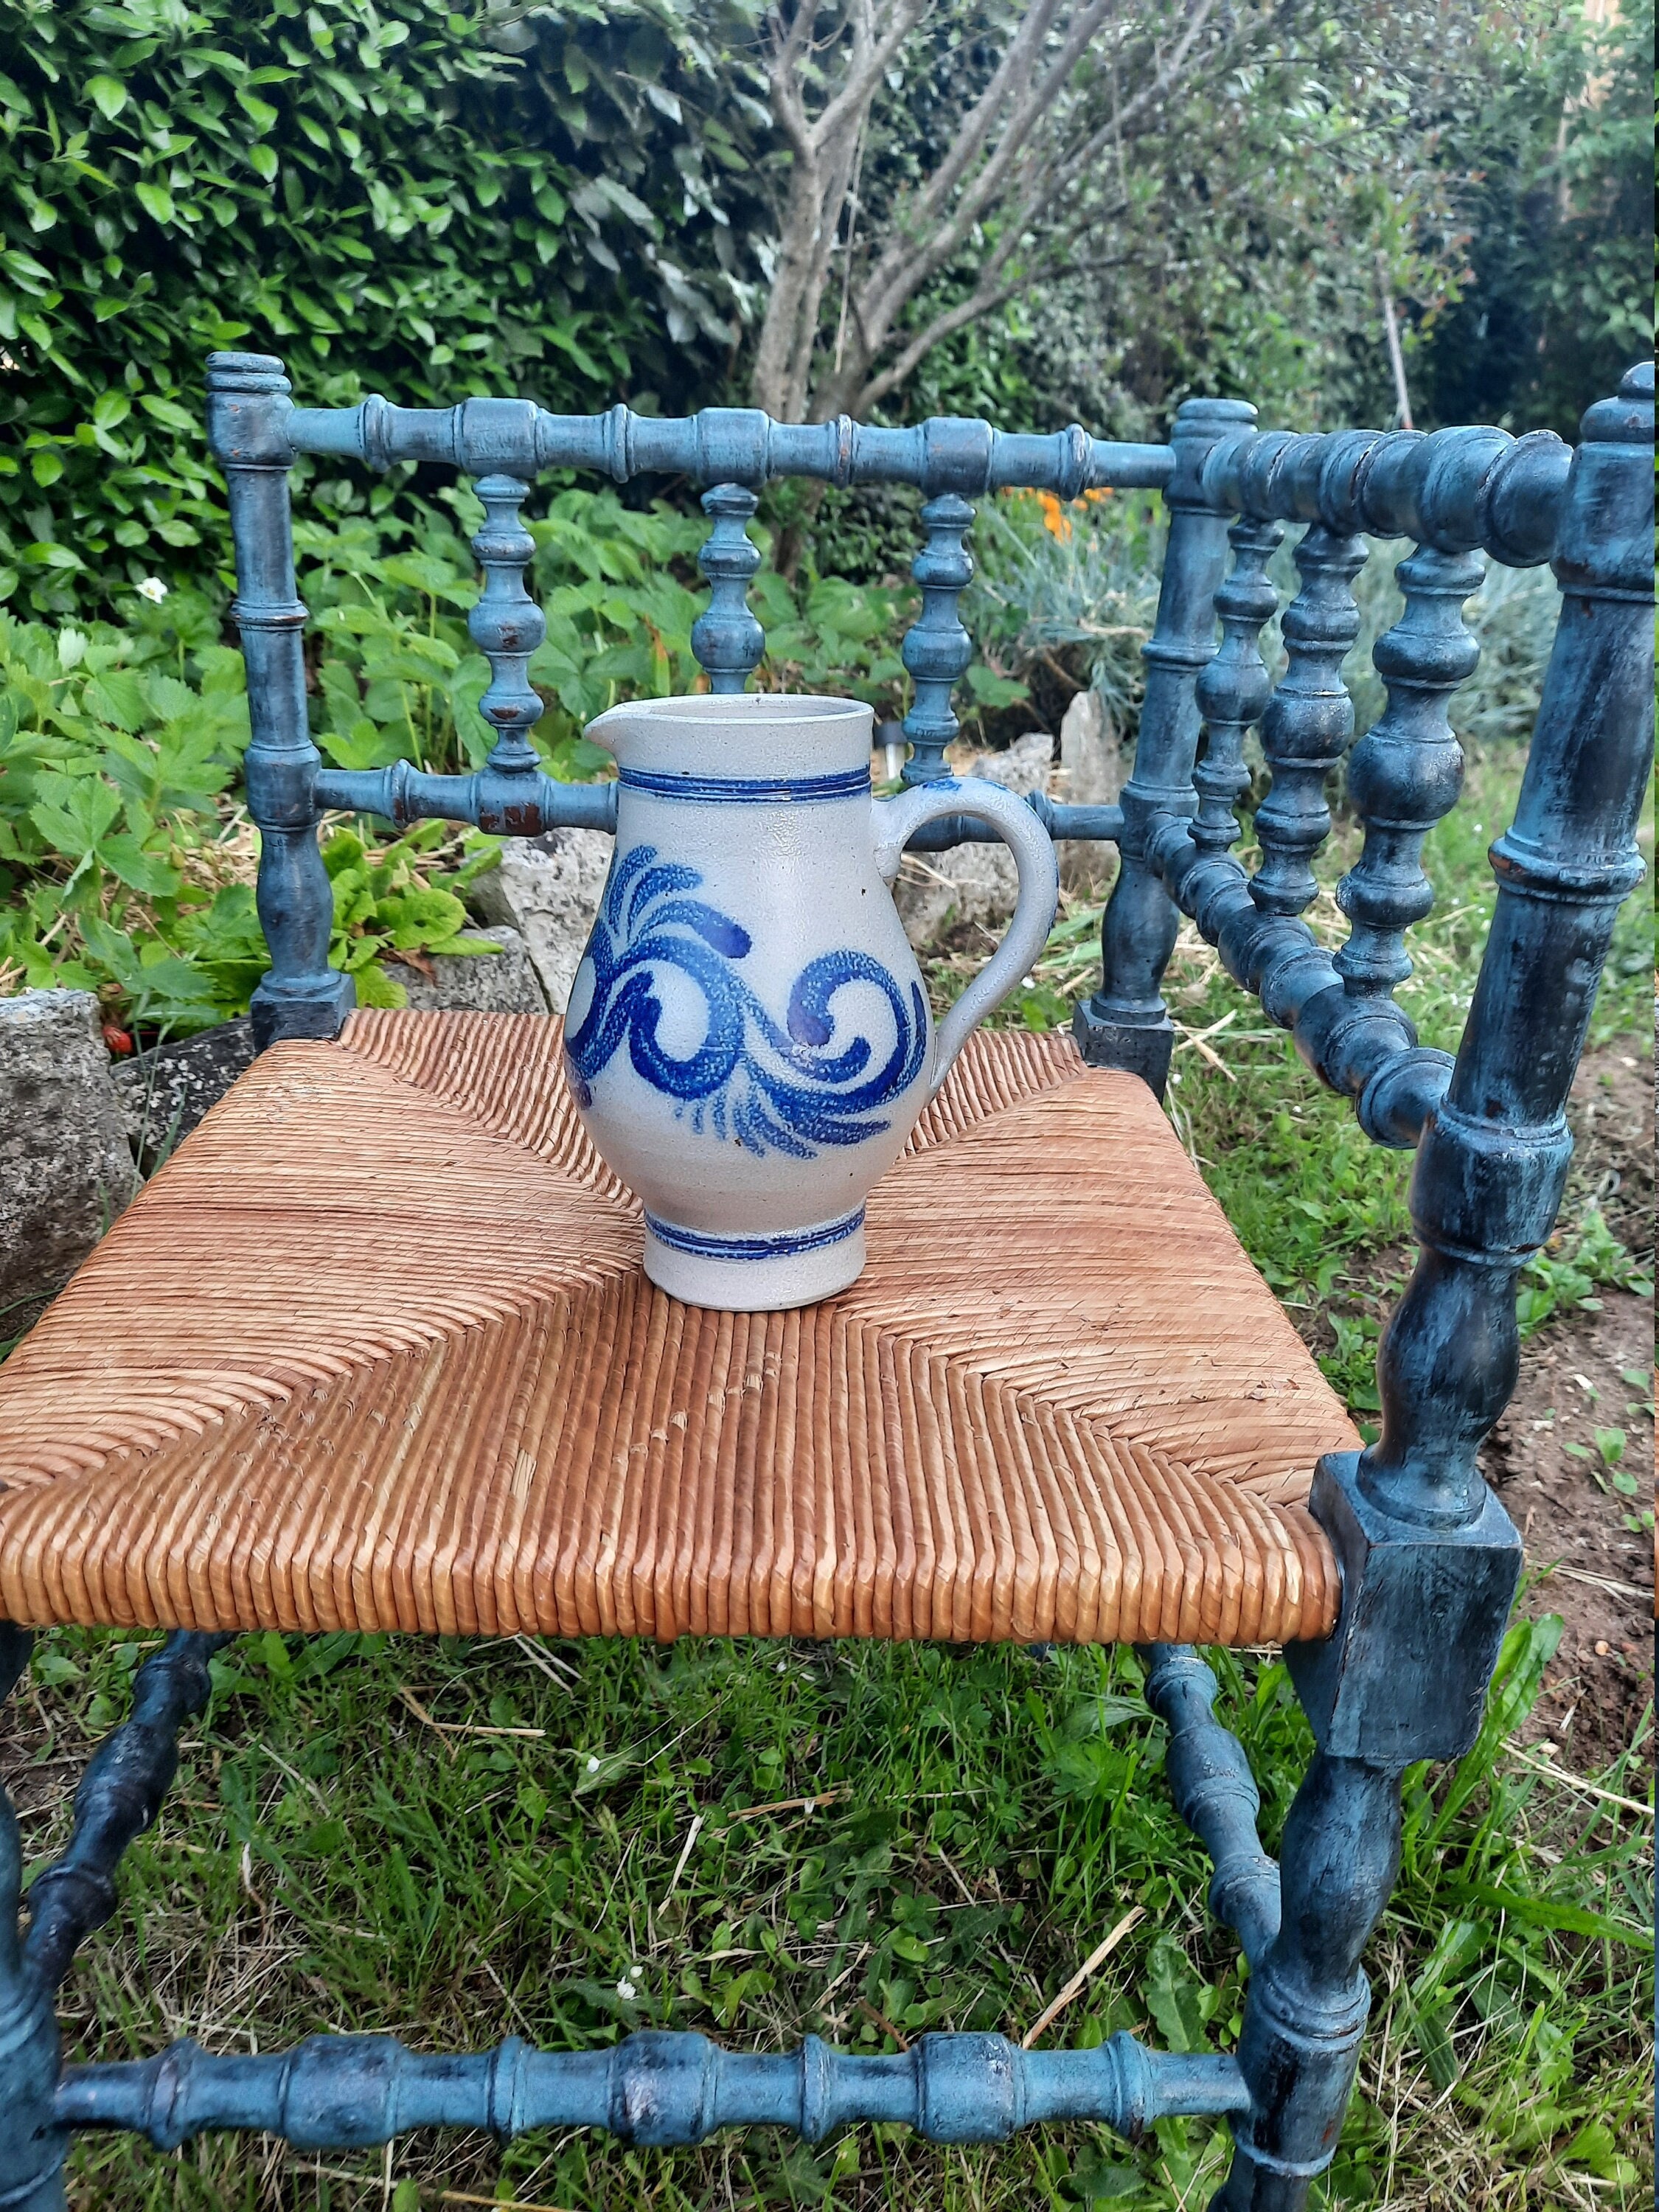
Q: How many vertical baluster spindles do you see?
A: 6